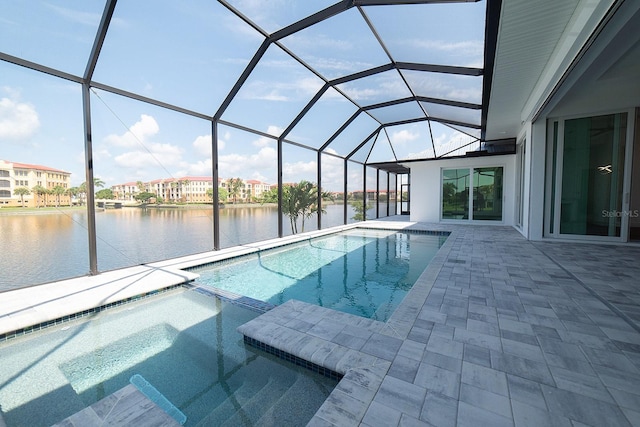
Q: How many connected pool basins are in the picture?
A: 2